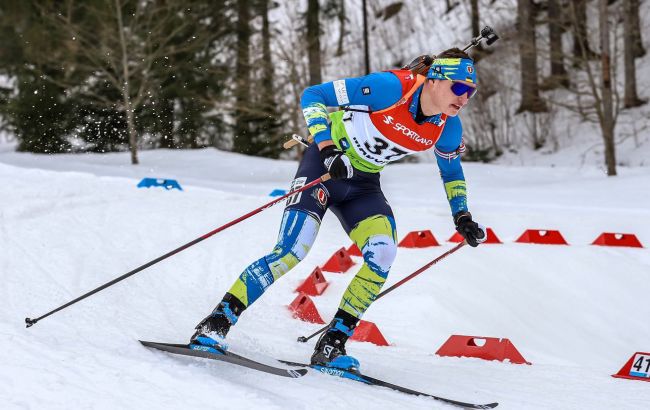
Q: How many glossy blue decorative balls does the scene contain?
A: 0